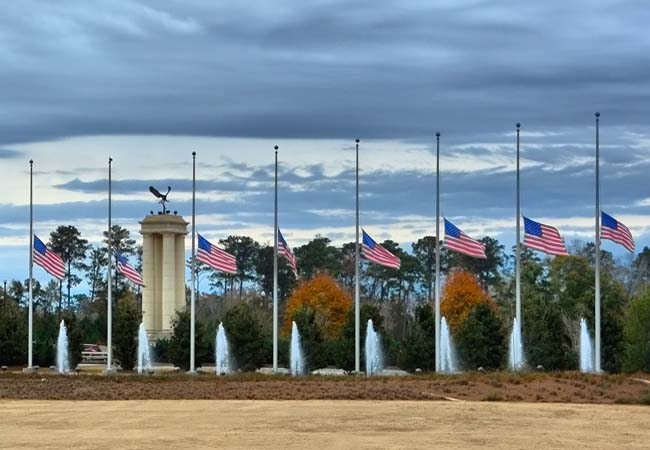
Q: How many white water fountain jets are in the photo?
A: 8